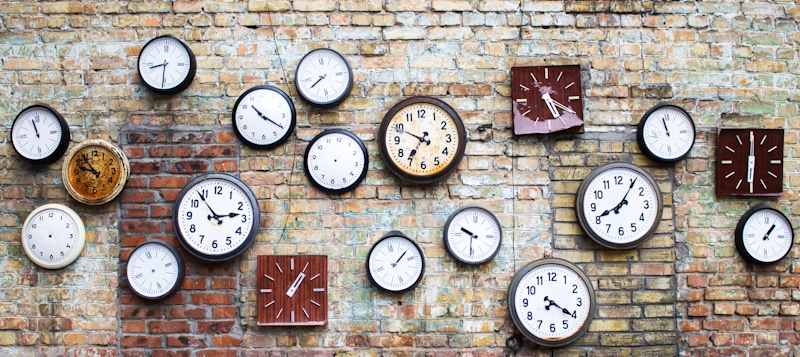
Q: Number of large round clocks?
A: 4